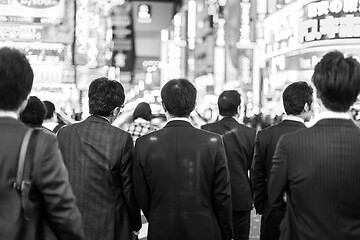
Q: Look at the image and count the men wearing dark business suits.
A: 6